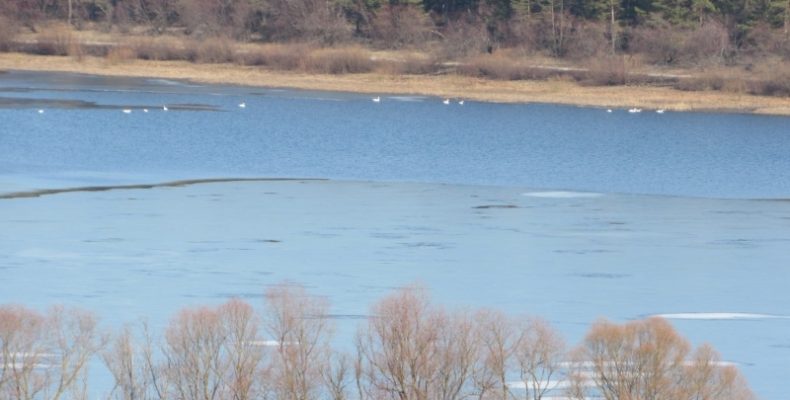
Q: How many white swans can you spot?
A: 12